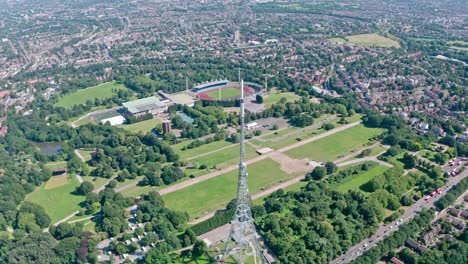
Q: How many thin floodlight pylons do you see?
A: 4